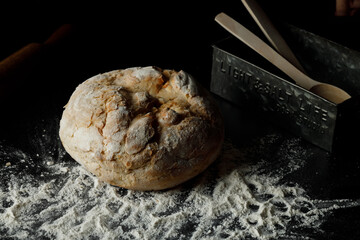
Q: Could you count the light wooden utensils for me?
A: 2